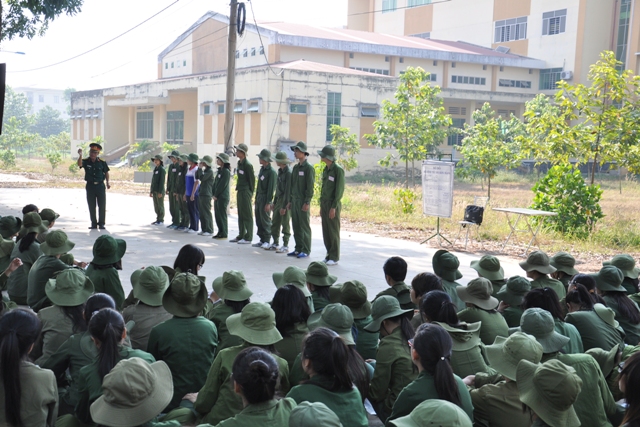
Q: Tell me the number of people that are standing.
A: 12